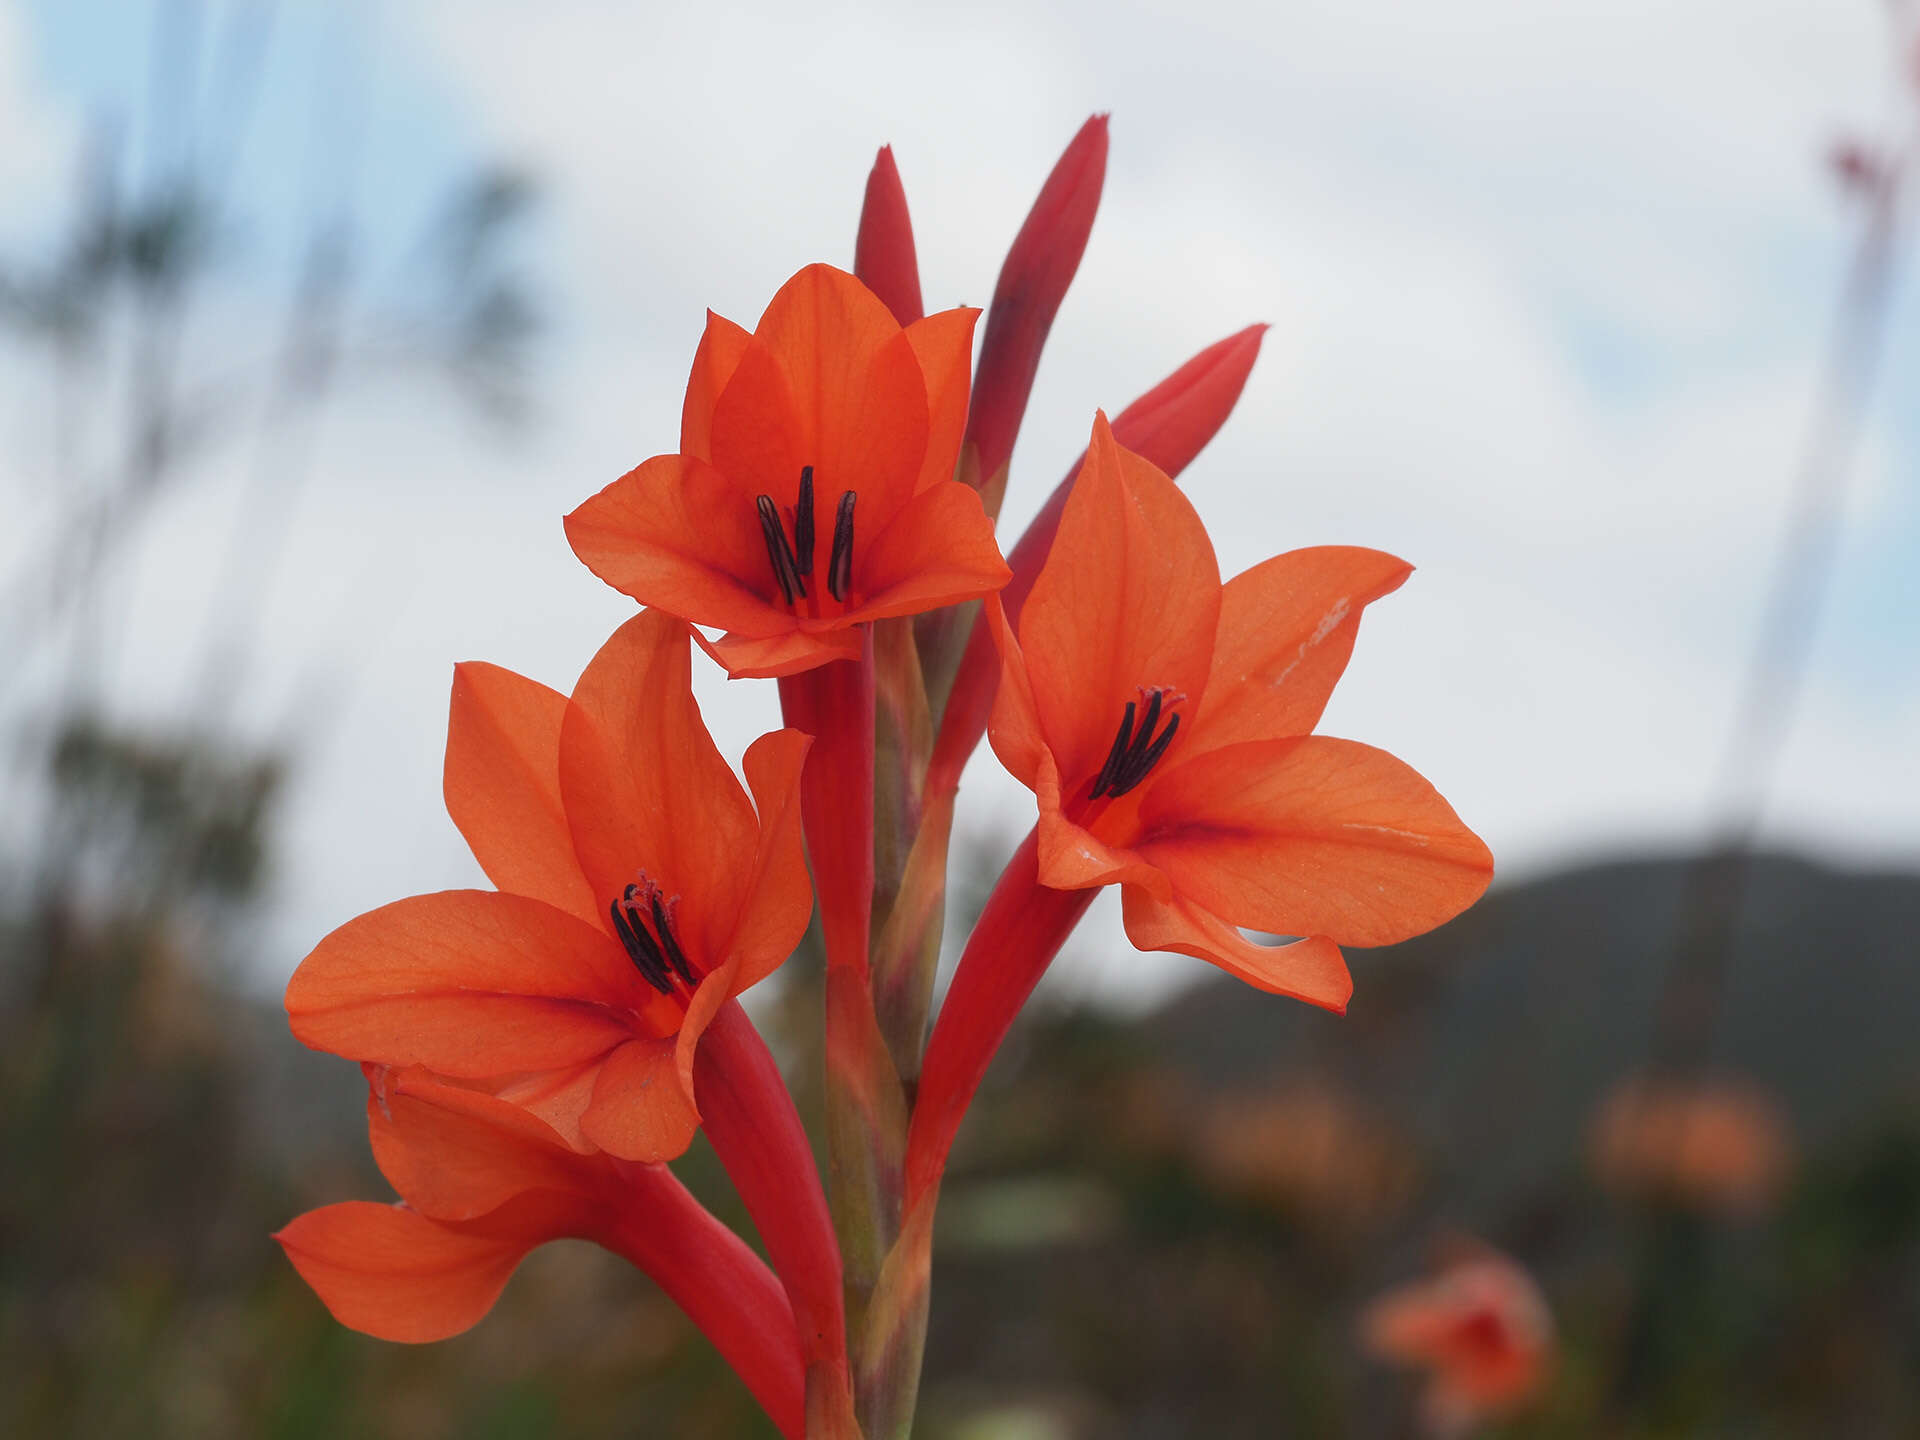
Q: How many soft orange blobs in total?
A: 3